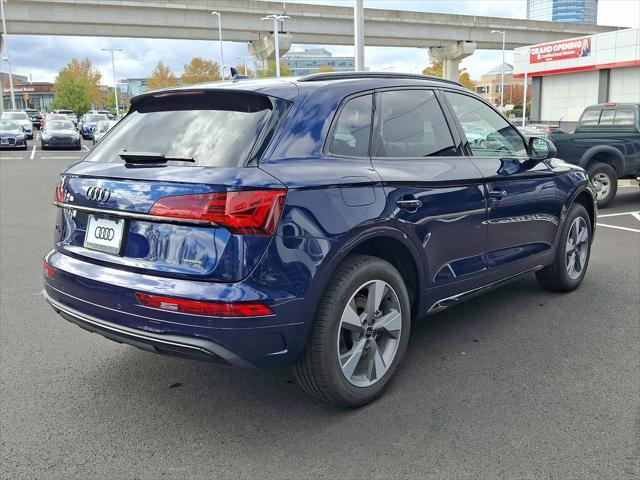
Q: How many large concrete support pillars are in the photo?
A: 2